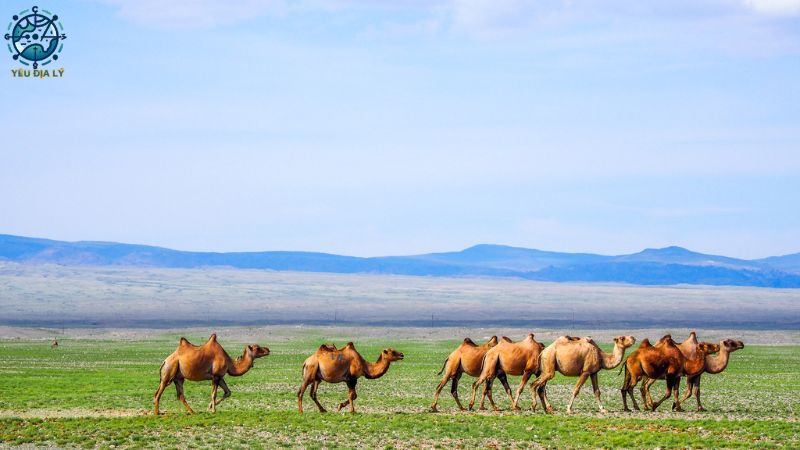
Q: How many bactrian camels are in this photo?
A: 7